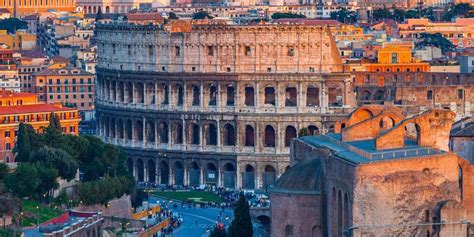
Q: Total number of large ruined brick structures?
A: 2